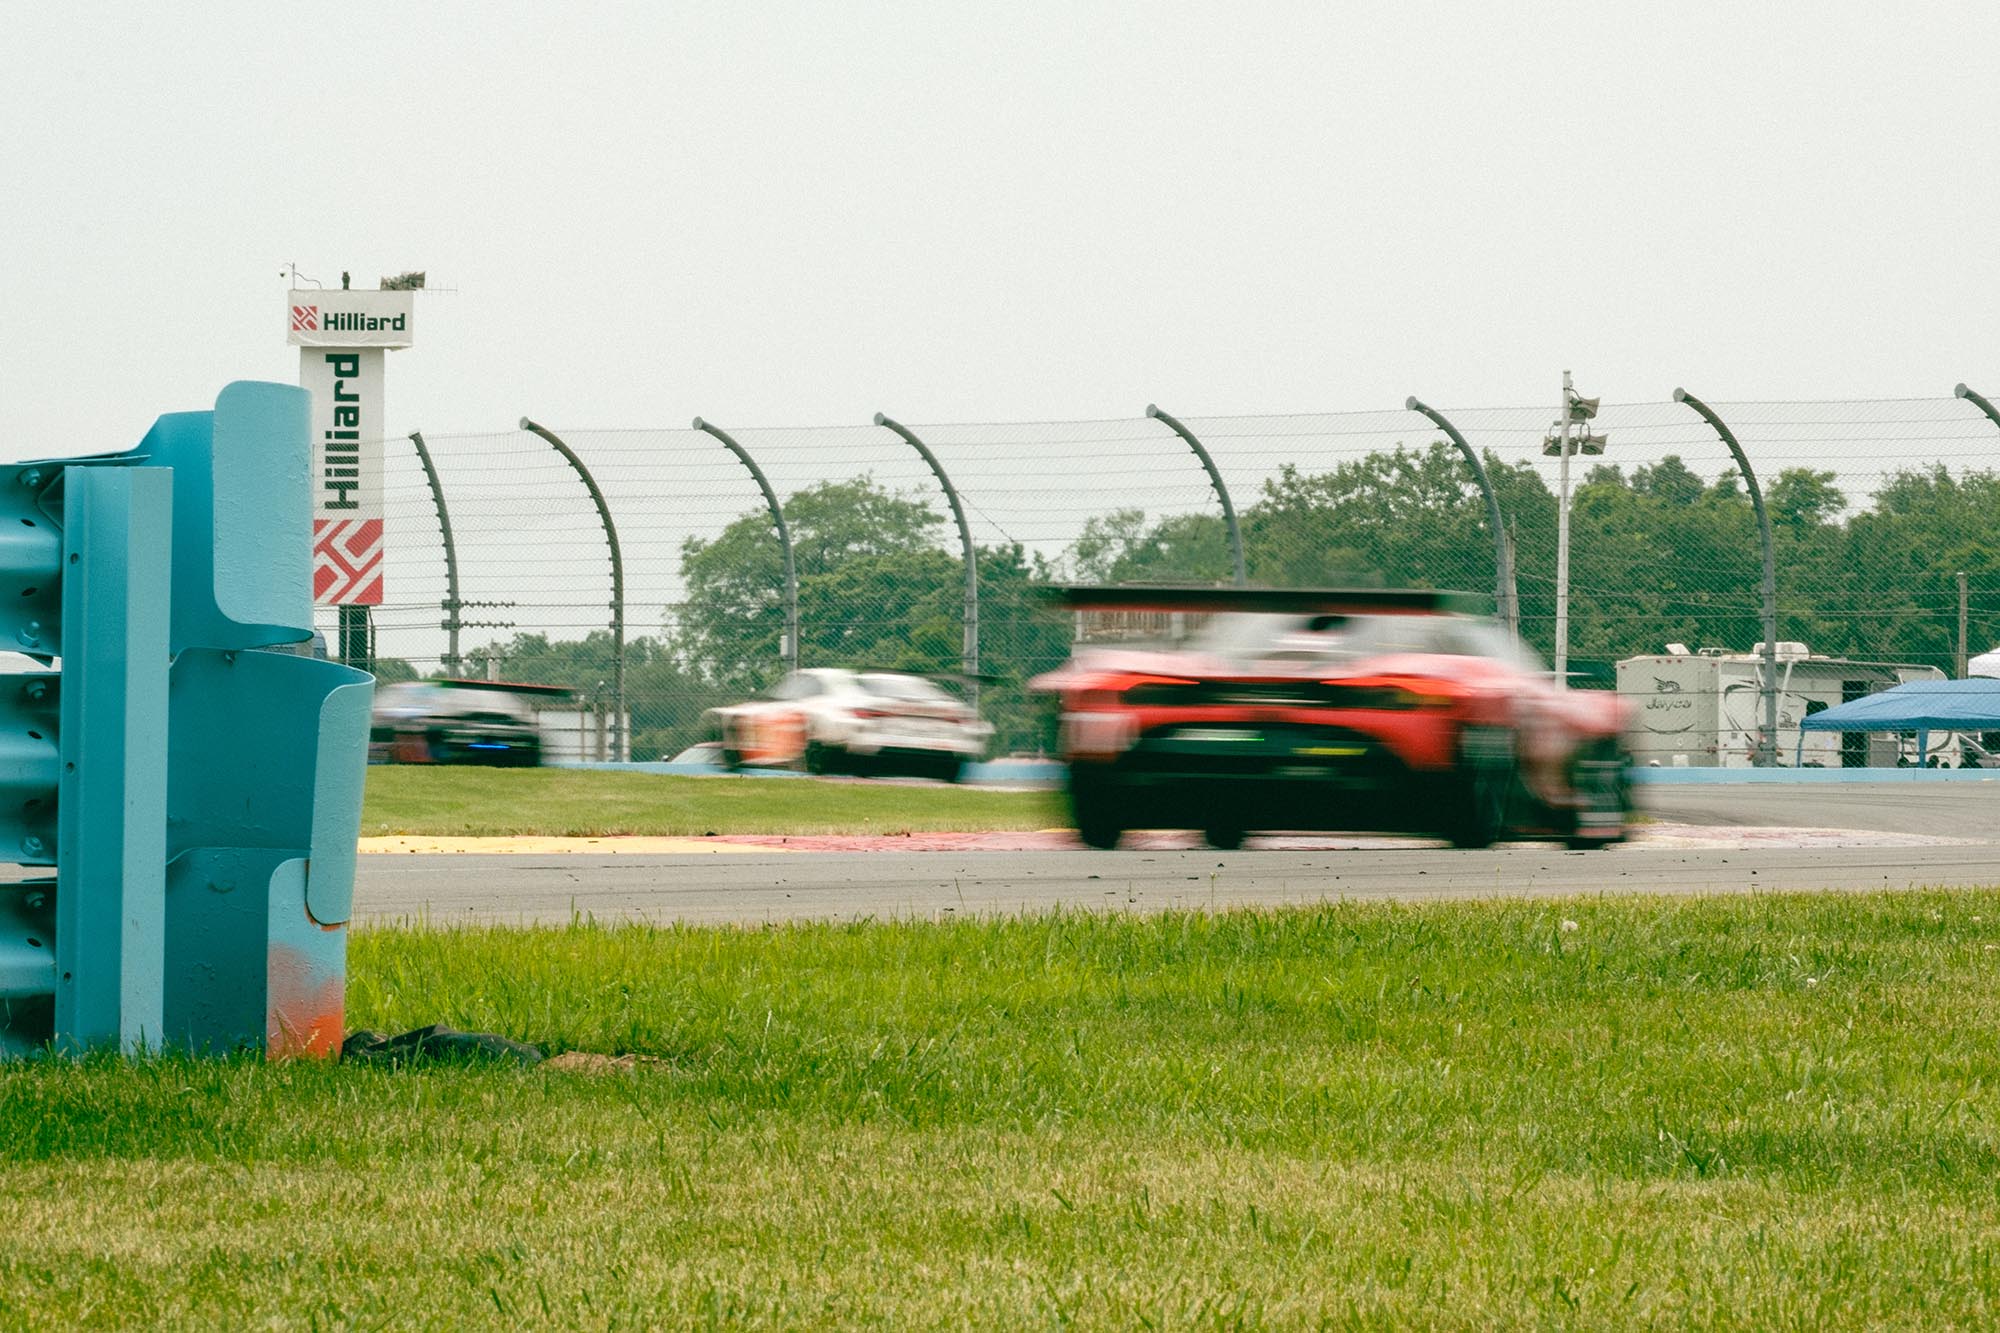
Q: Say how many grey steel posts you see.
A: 8